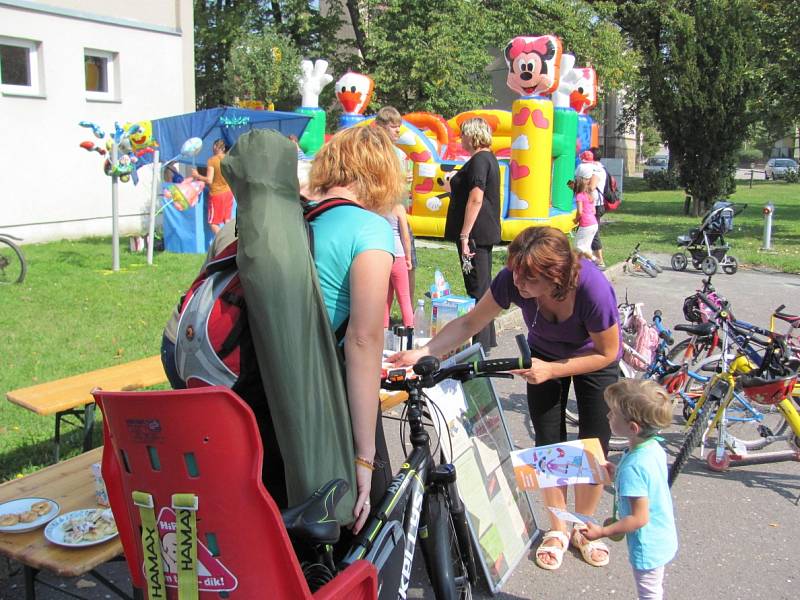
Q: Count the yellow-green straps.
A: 2